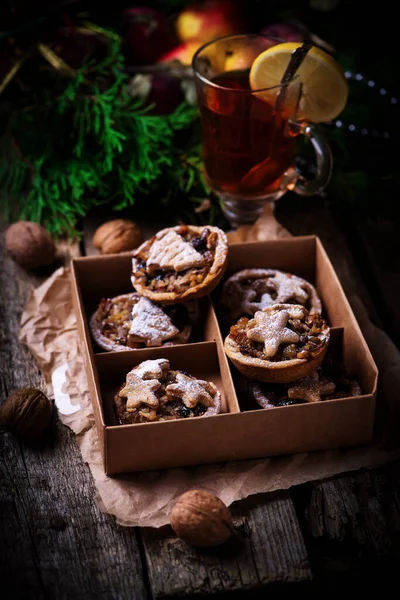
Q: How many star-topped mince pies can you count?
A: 4